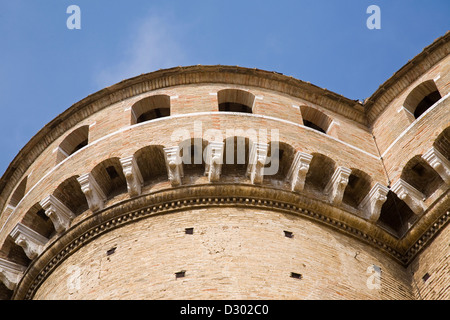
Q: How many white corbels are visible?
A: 13